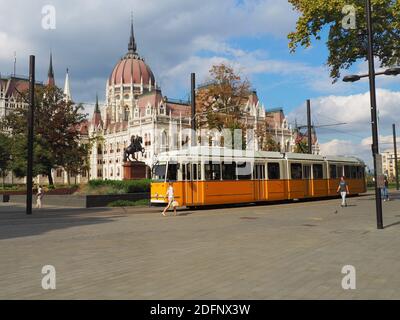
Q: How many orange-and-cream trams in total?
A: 1